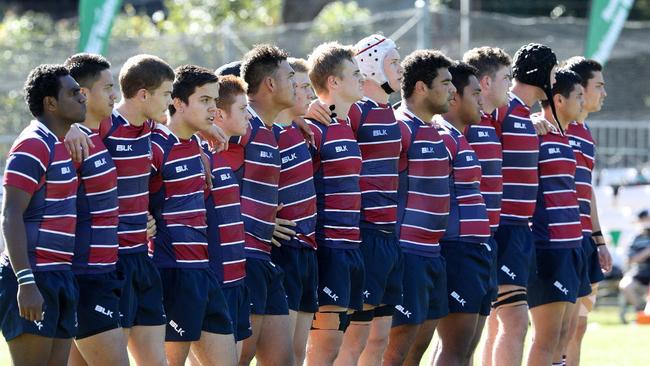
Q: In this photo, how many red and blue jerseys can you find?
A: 15